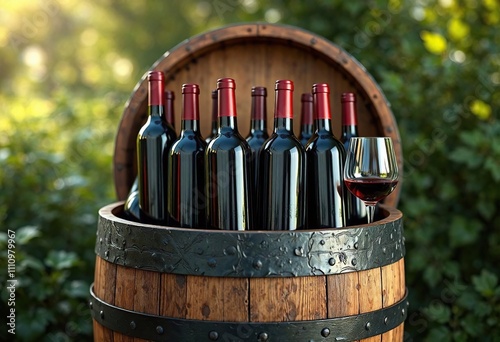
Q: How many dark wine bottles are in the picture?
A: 10